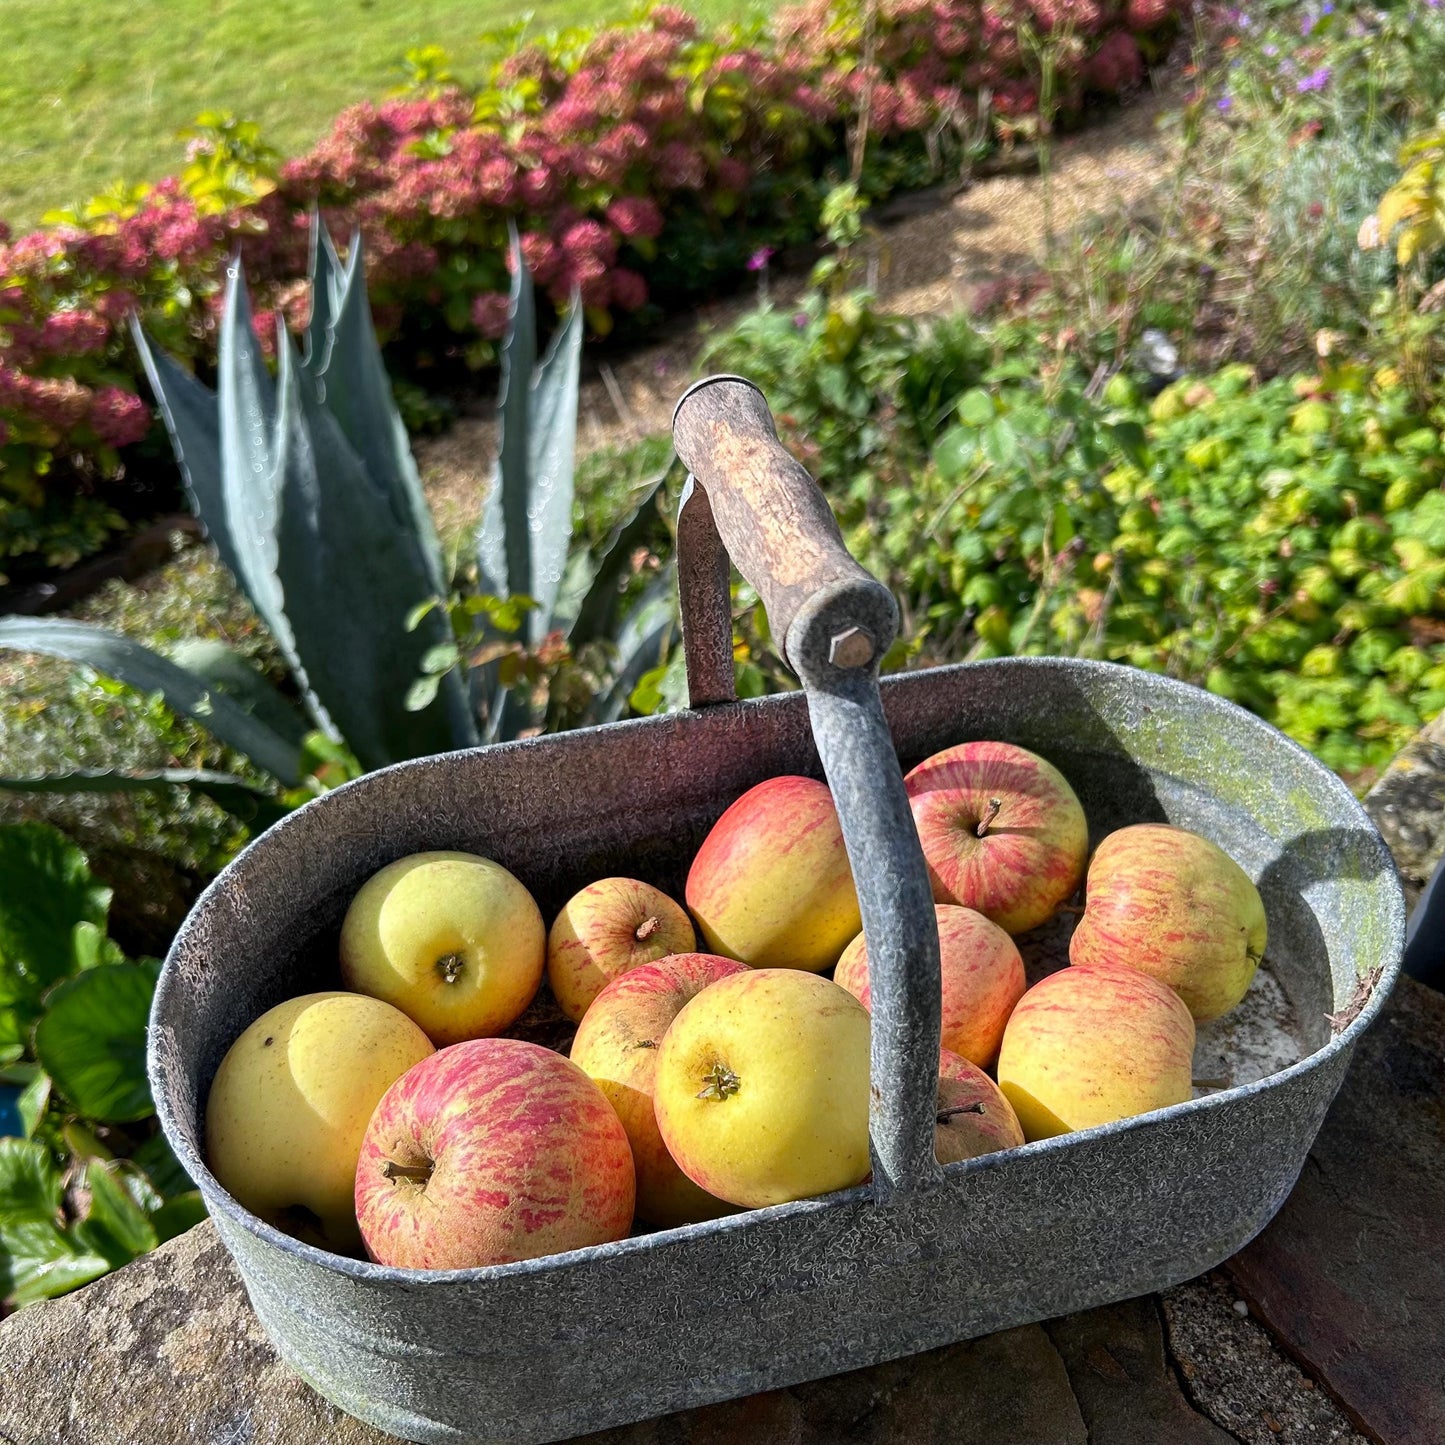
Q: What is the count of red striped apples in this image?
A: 9